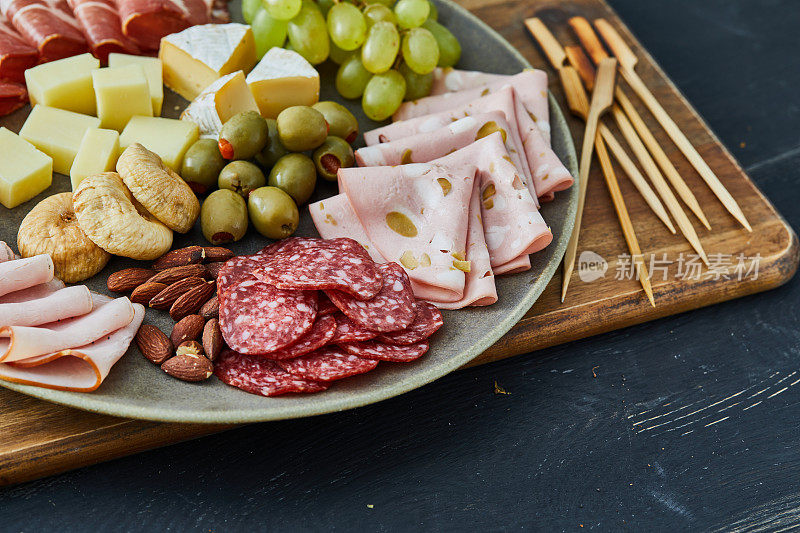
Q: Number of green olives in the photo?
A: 10